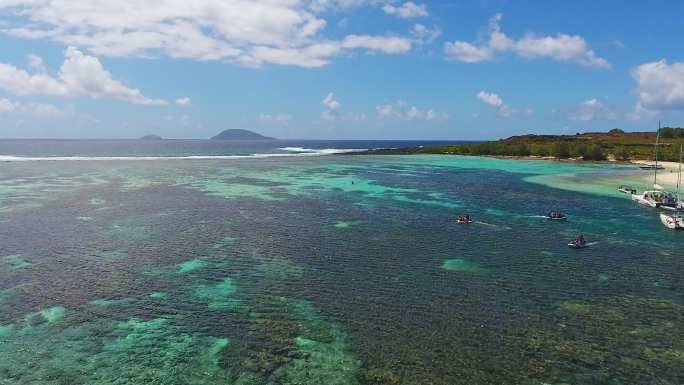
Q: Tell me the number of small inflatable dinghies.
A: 3